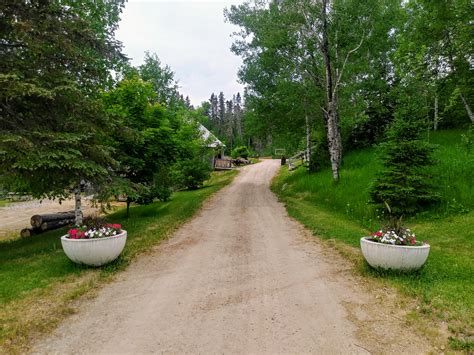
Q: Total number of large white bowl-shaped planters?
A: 2